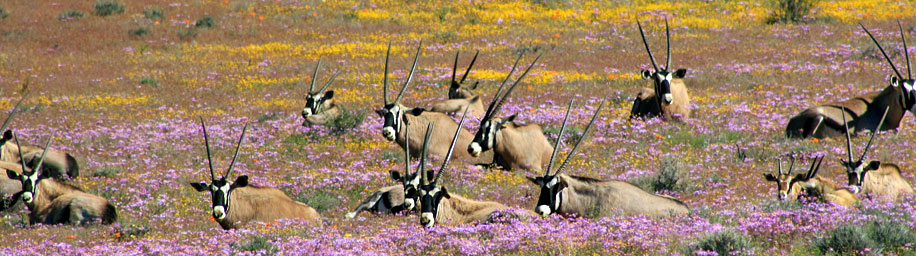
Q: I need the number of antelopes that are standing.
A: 0